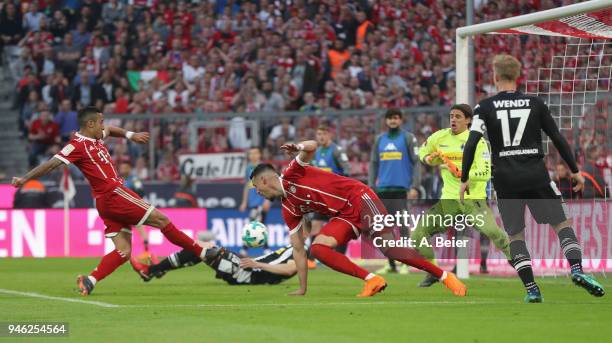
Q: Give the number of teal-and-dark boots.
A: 2